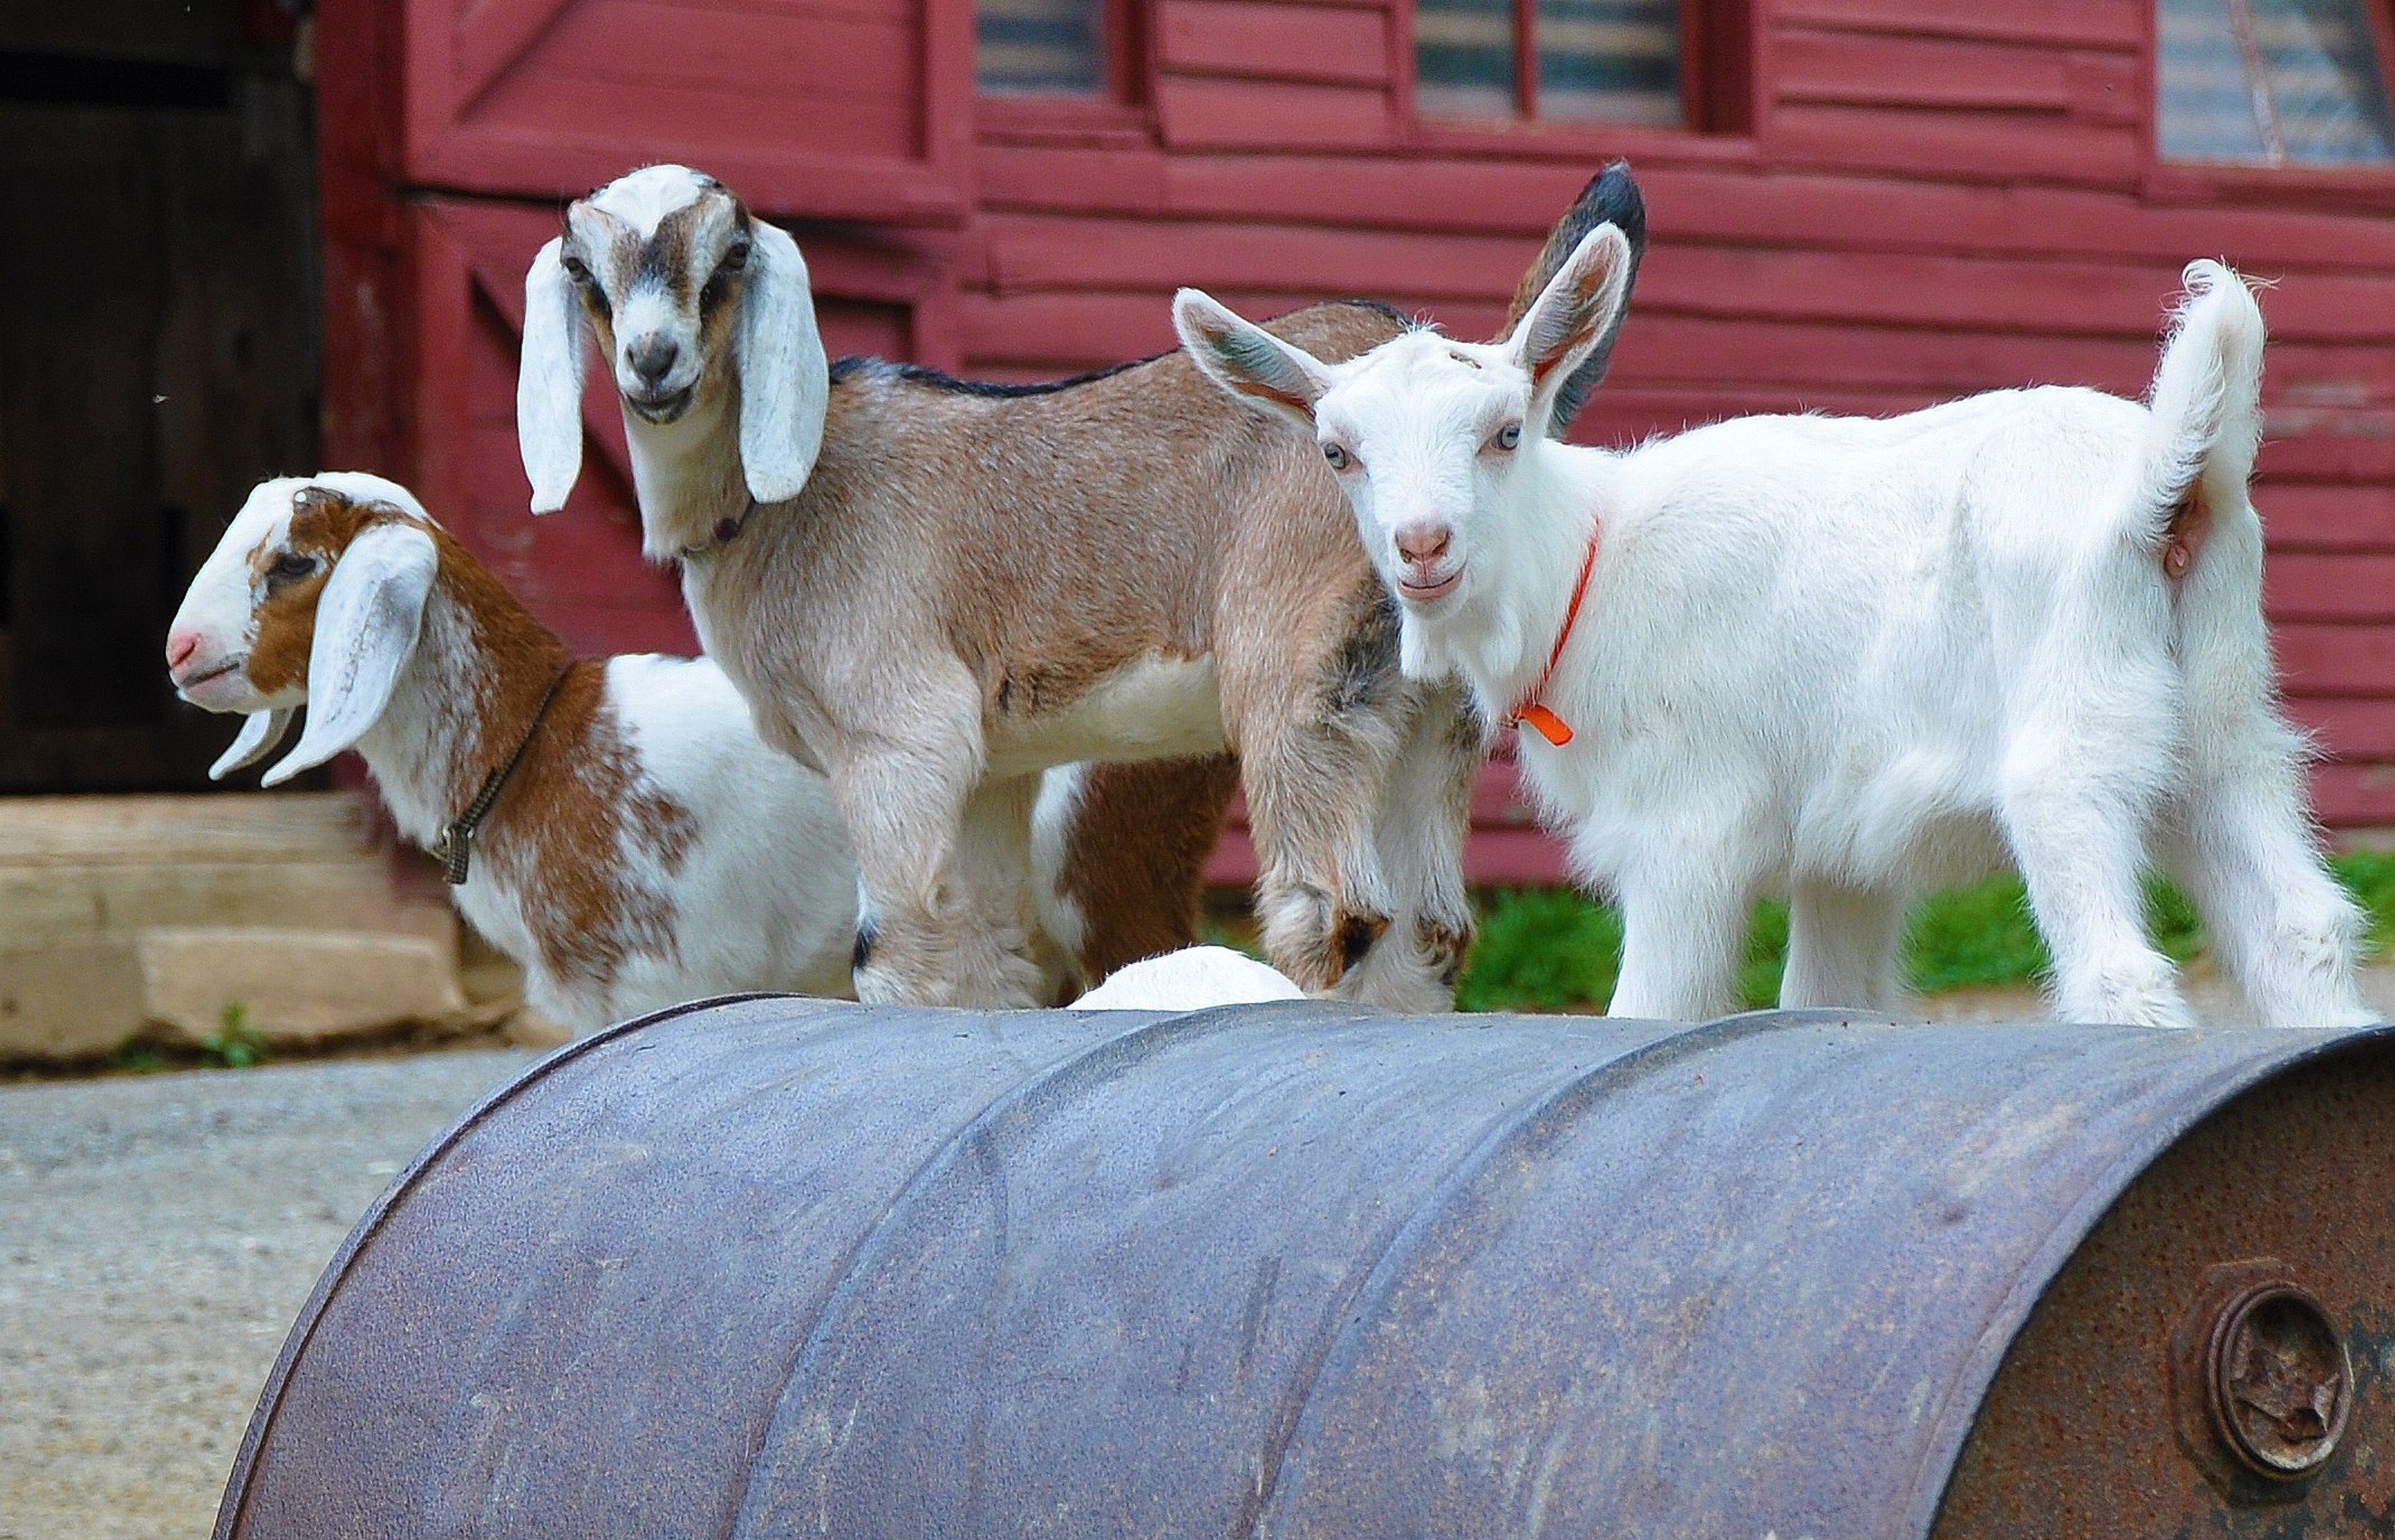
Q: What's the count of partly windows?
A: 3